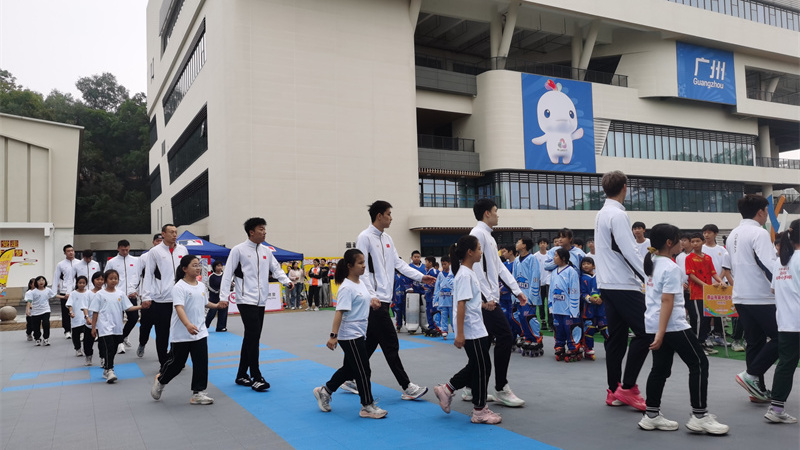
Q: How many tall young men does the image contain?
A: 10